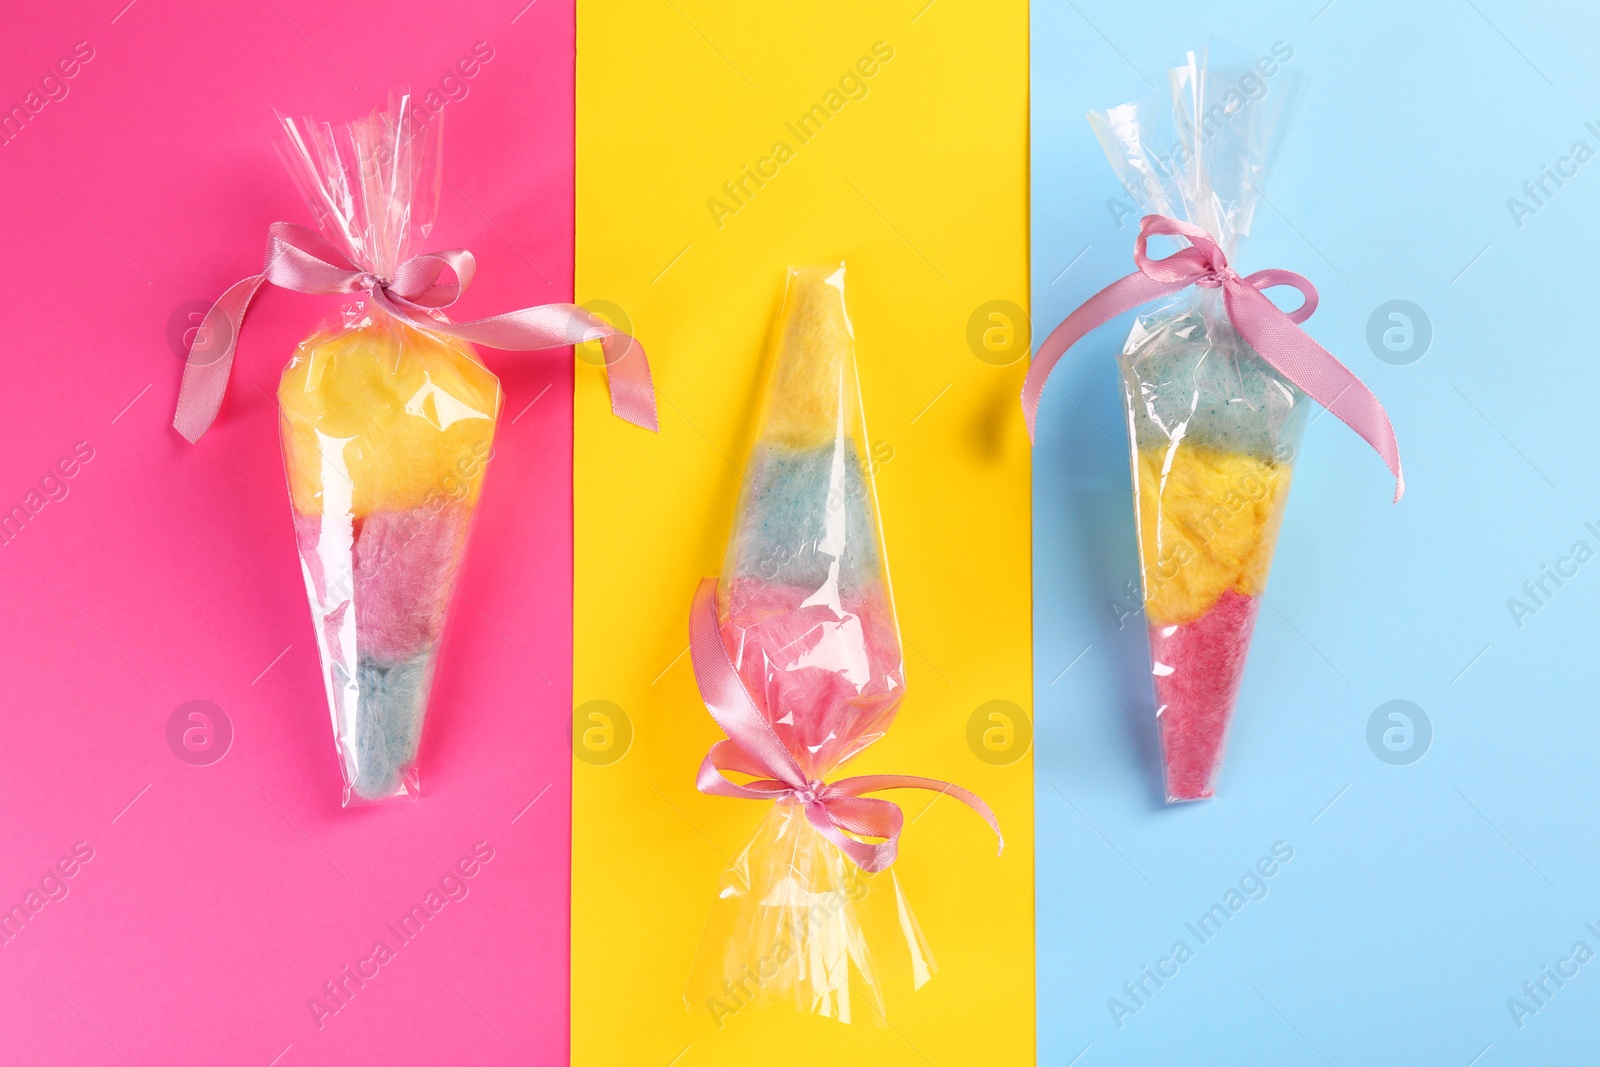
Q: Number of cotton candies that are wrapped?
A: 3